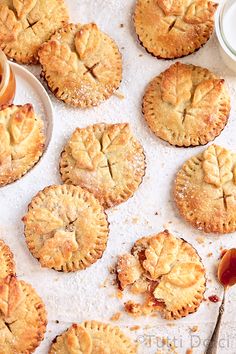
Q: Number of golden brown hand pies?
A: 12